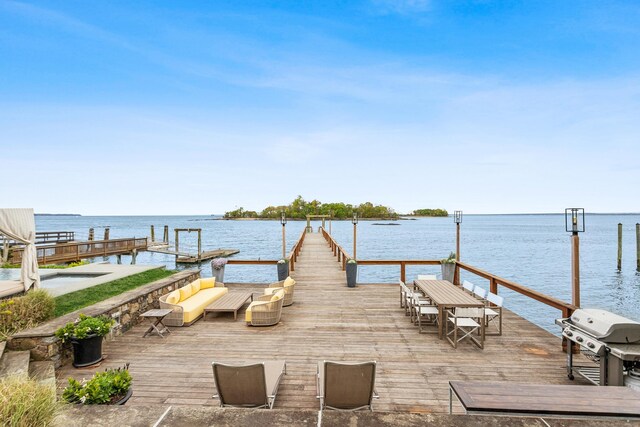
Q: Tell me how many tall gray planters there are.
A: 4